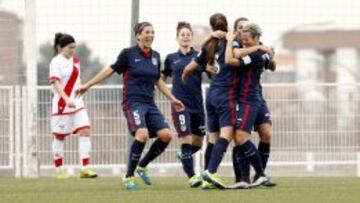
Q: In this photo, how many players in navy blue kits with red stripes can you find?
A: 5